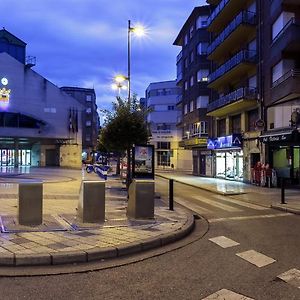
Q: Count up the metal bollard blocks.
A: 3